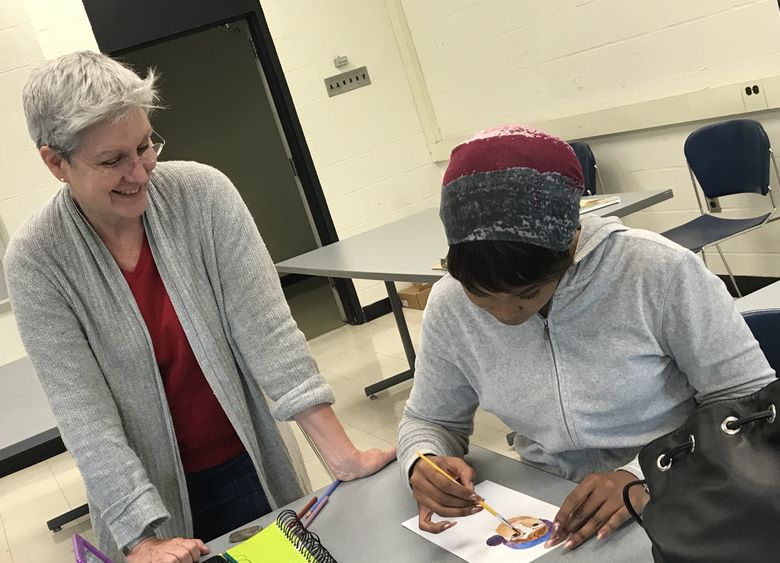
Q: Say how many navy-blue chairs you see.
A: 3